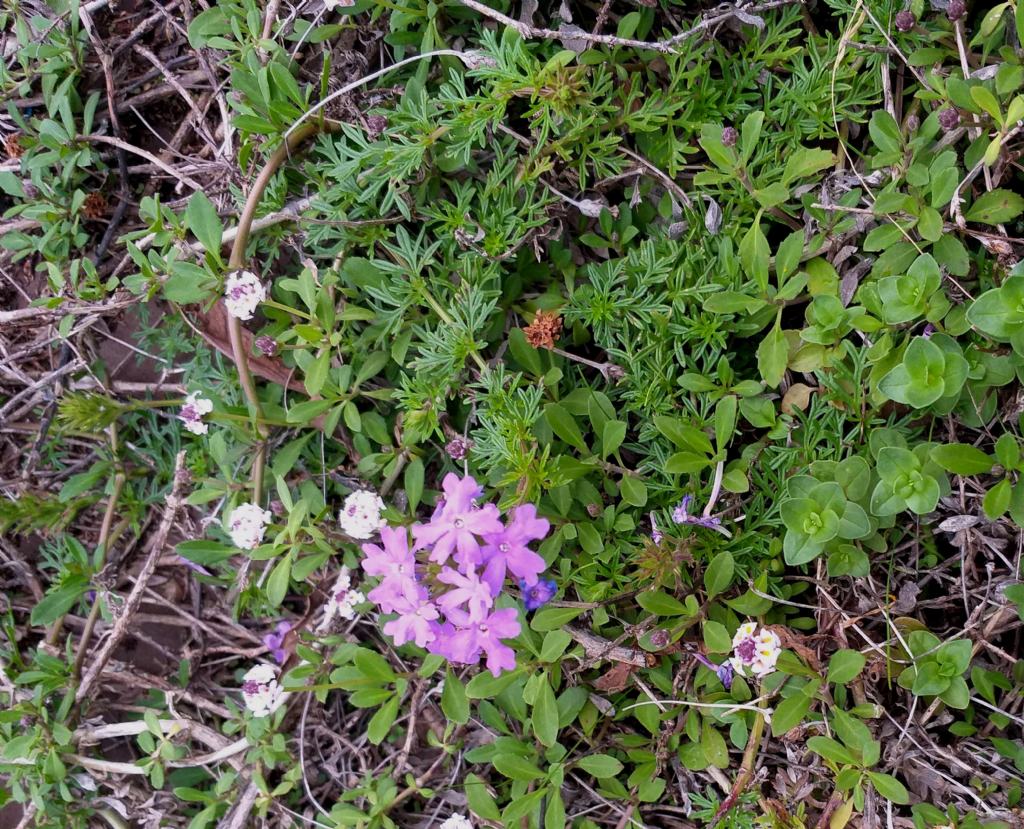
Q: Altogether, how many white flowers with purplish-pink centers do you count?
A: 7